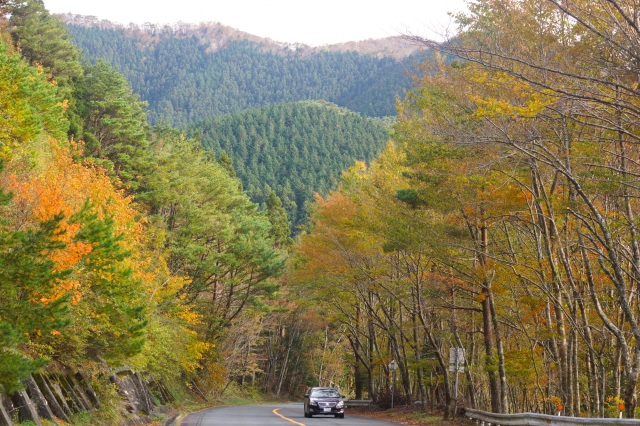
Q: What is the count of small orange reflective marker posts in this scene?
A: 2